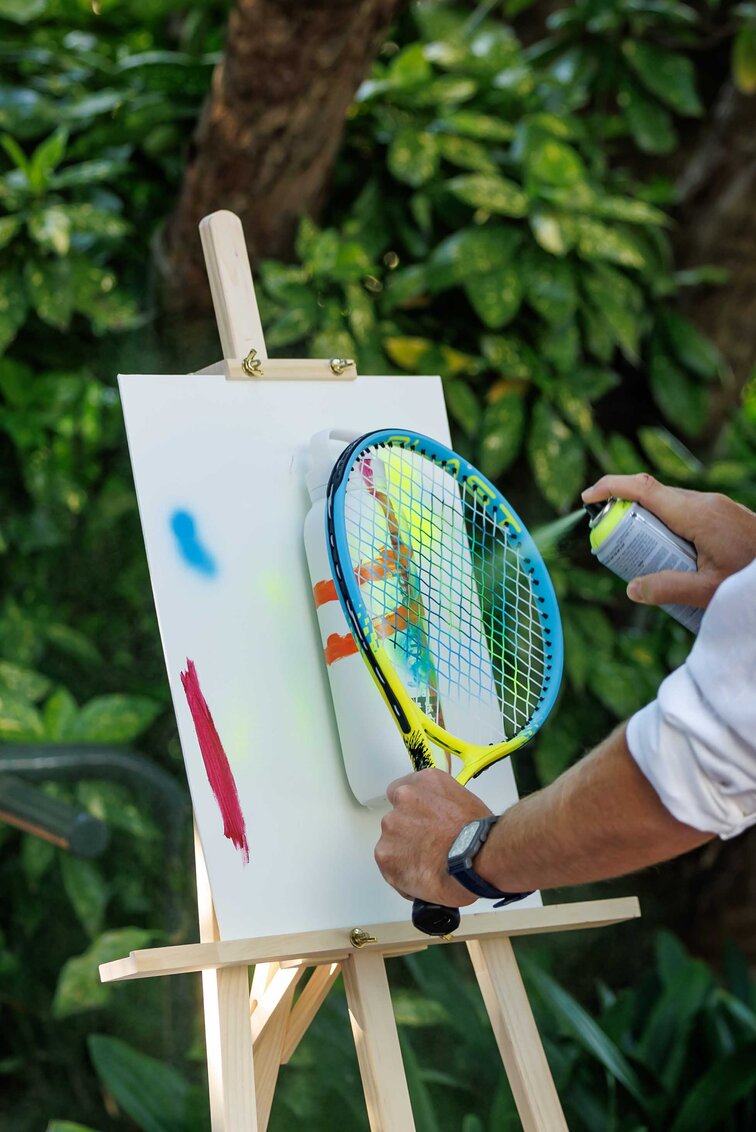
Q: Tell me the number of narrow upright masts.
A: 1